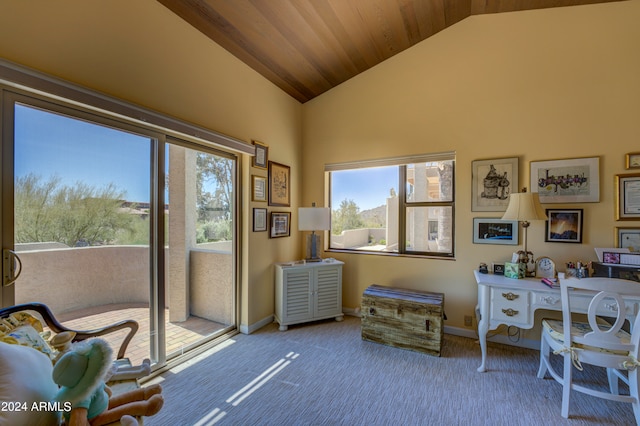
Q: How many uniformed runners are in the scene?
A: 0